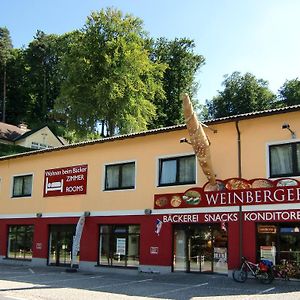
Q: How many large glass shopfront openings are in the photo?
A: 5